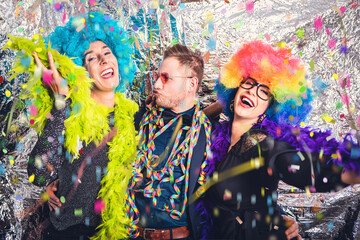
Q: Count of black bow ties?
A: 1